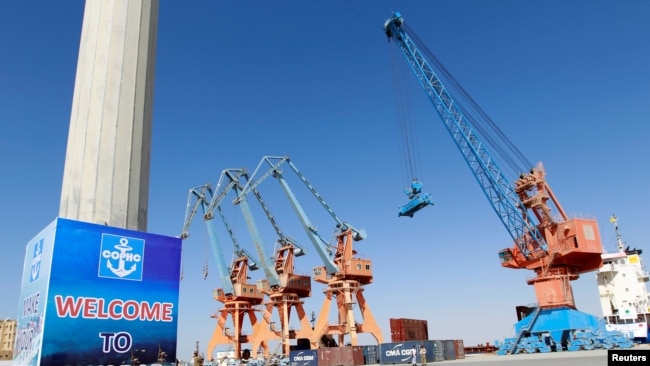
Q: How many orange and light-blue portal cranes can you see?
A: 3